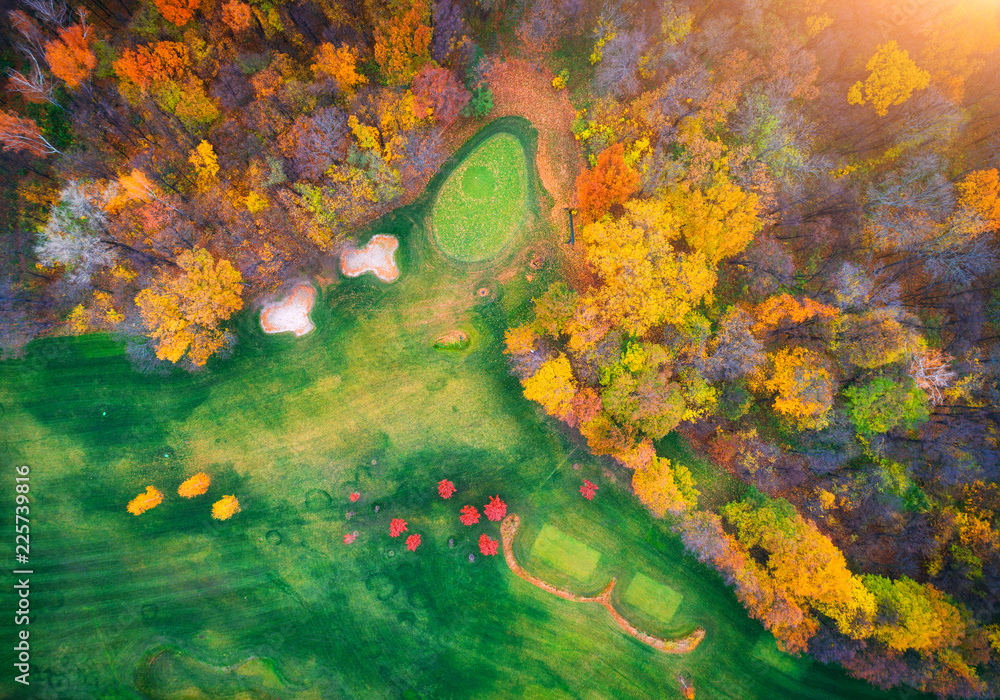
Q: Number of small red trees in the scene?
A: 9